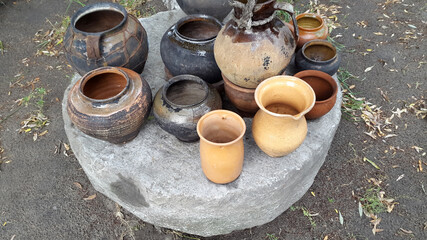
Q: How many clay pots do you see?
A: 12